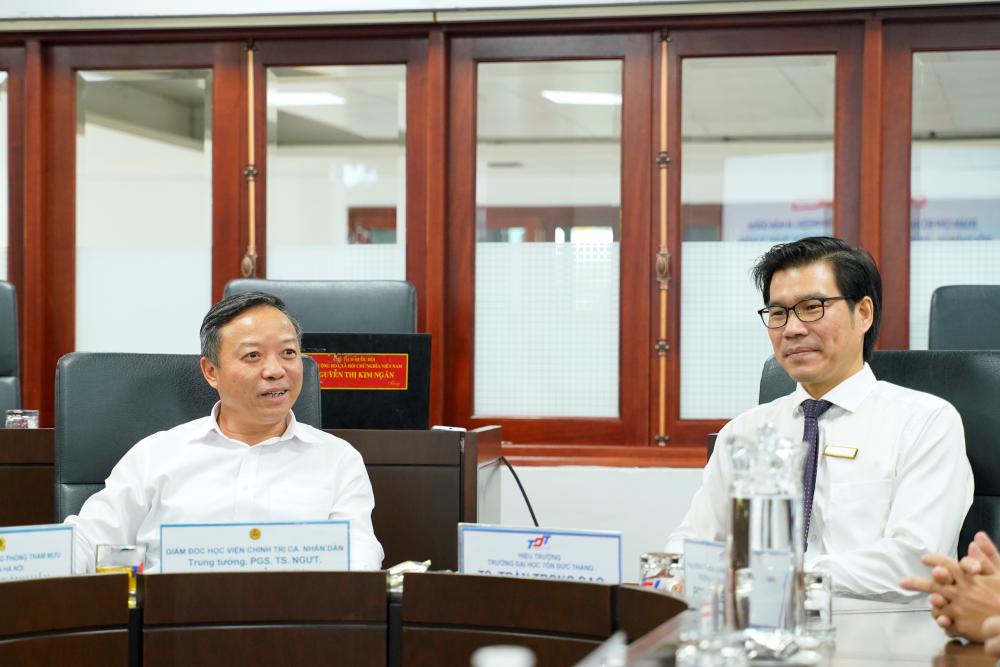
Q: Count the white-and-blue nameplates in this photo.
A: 4